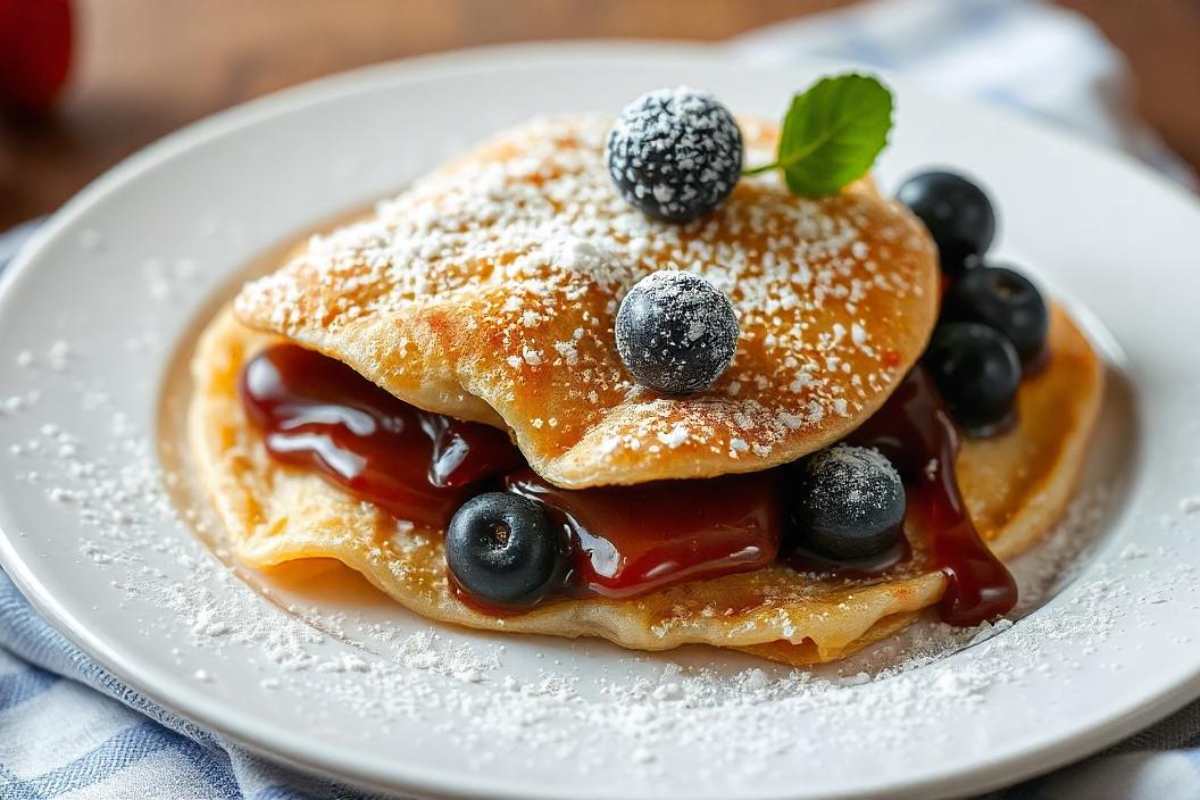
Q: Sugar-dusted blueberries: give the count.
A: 3